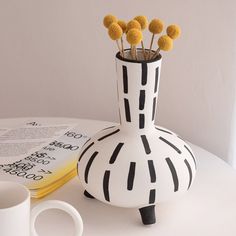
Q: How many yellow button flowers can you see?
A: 9